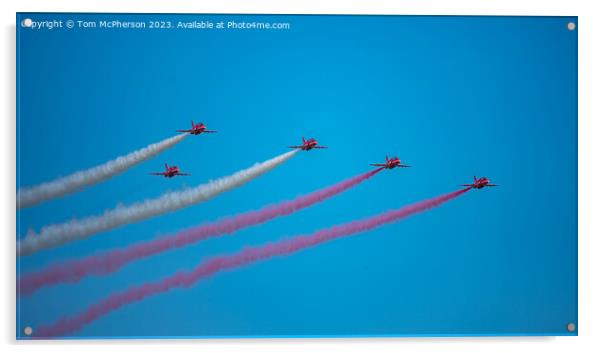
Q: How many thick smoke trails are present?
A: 4